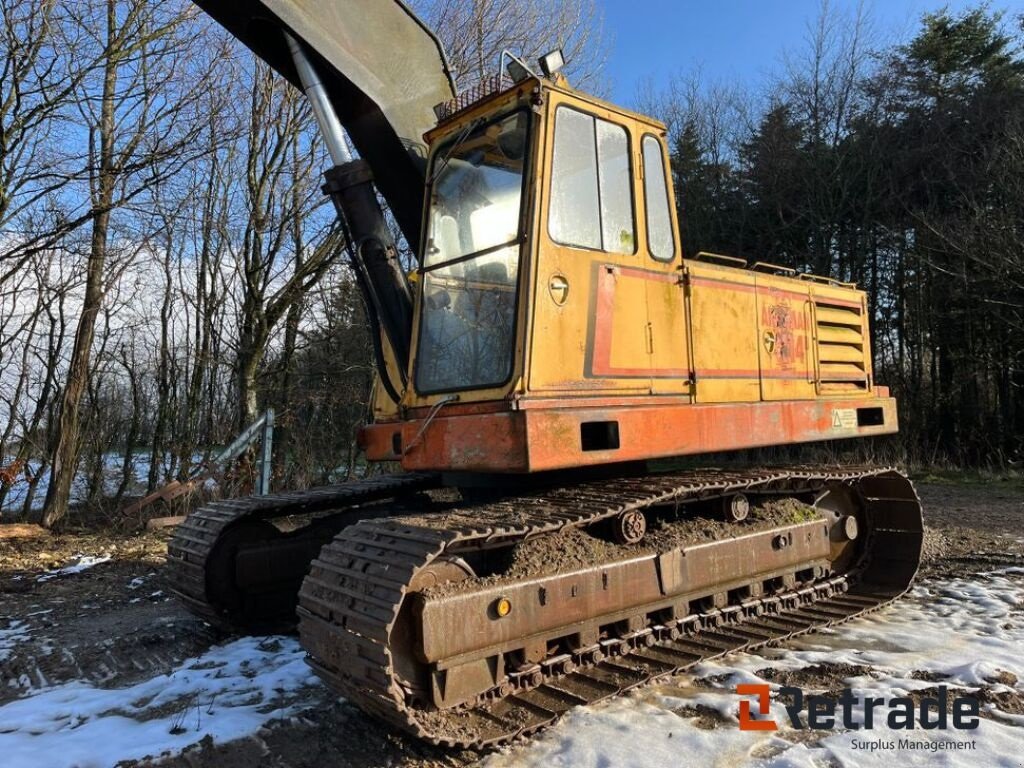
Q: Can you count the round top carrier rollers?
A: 2